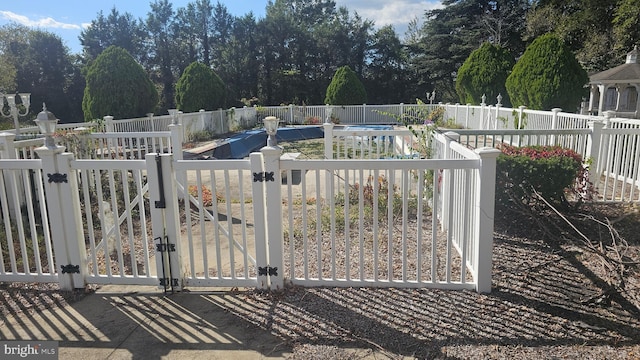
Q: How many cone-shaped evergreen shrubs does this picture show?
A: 5